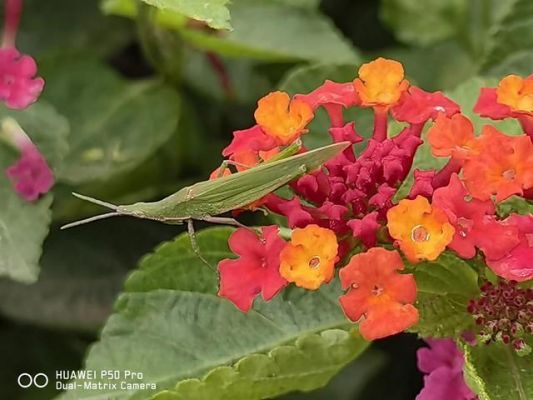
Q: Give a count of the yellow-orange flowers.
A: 5